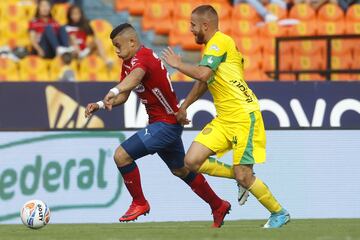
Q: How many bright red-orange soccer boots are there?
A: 2